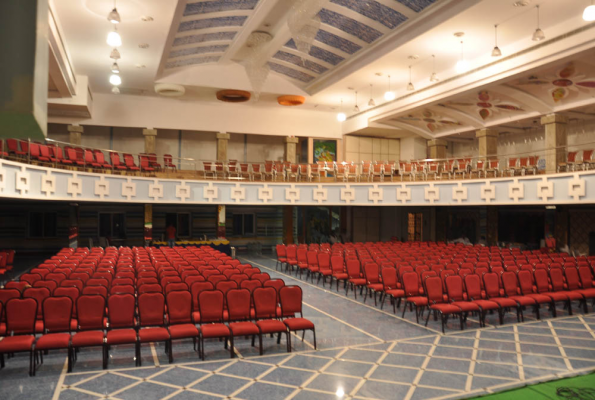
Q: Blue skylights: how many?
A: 12